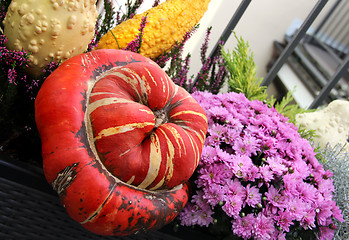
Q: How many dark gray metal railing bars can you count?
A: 3